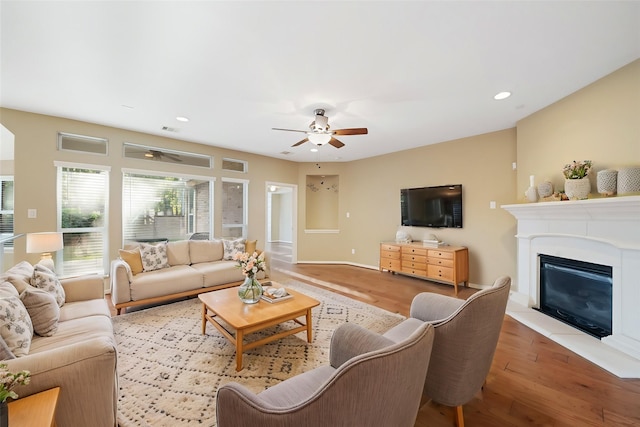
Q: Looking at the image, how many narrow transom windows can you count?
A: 3